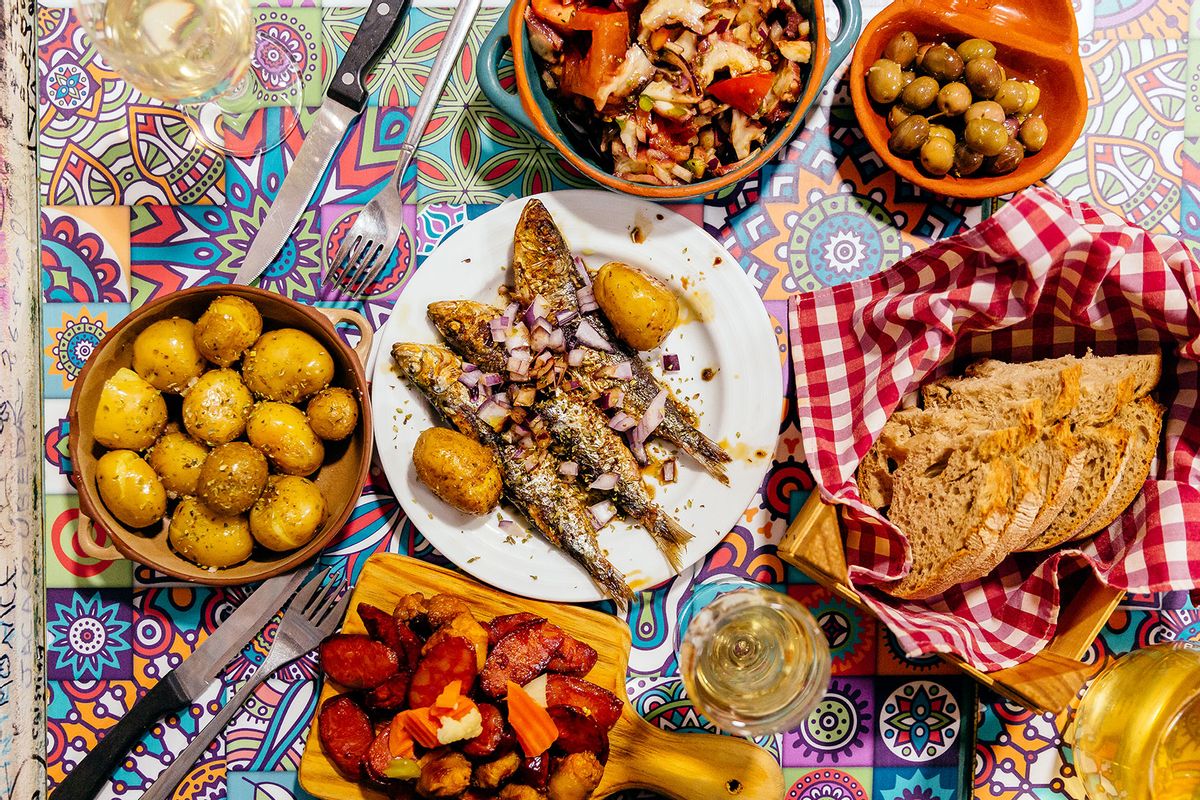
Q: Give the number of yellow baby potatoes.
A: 14